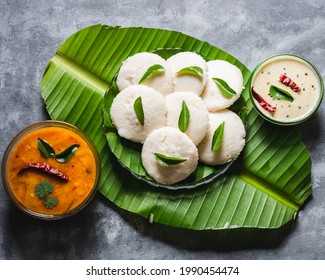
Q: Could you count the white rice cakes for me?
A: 7